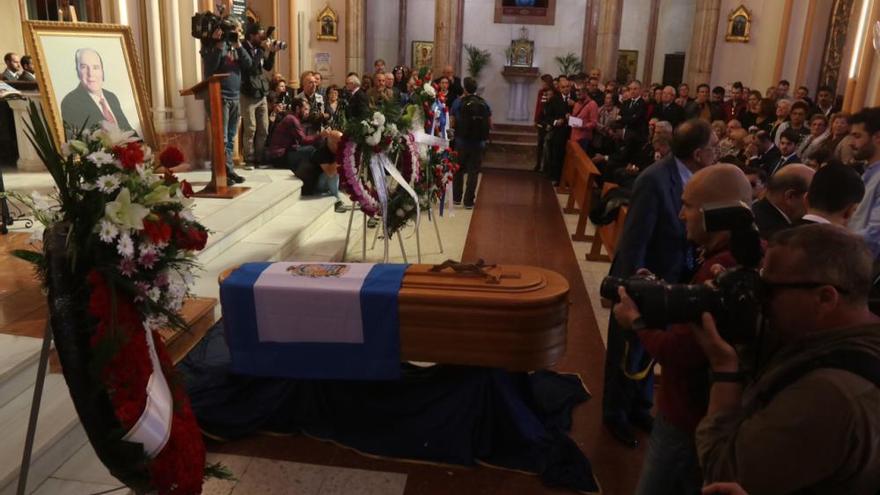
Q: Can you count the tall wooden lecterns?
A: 1